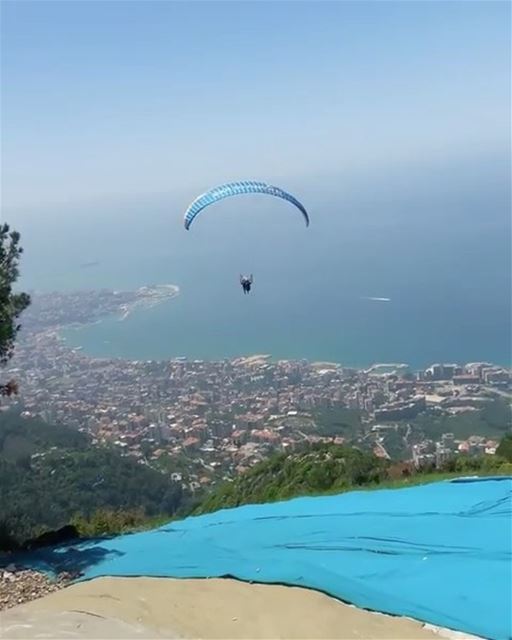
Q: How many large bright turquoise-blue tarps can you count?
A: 1